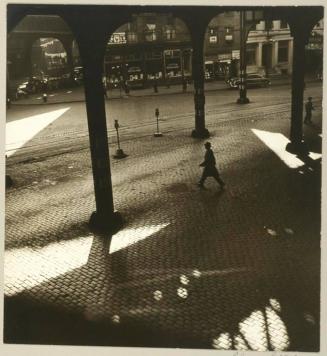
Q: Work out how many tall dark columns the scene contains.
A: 4